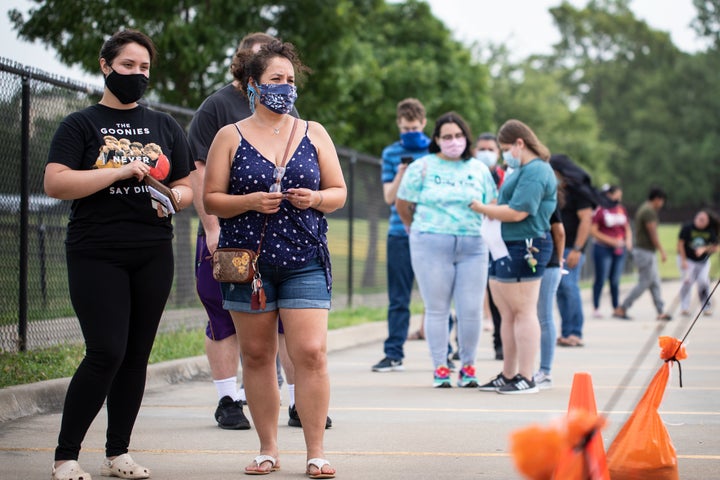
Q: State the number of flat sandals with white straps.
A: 2